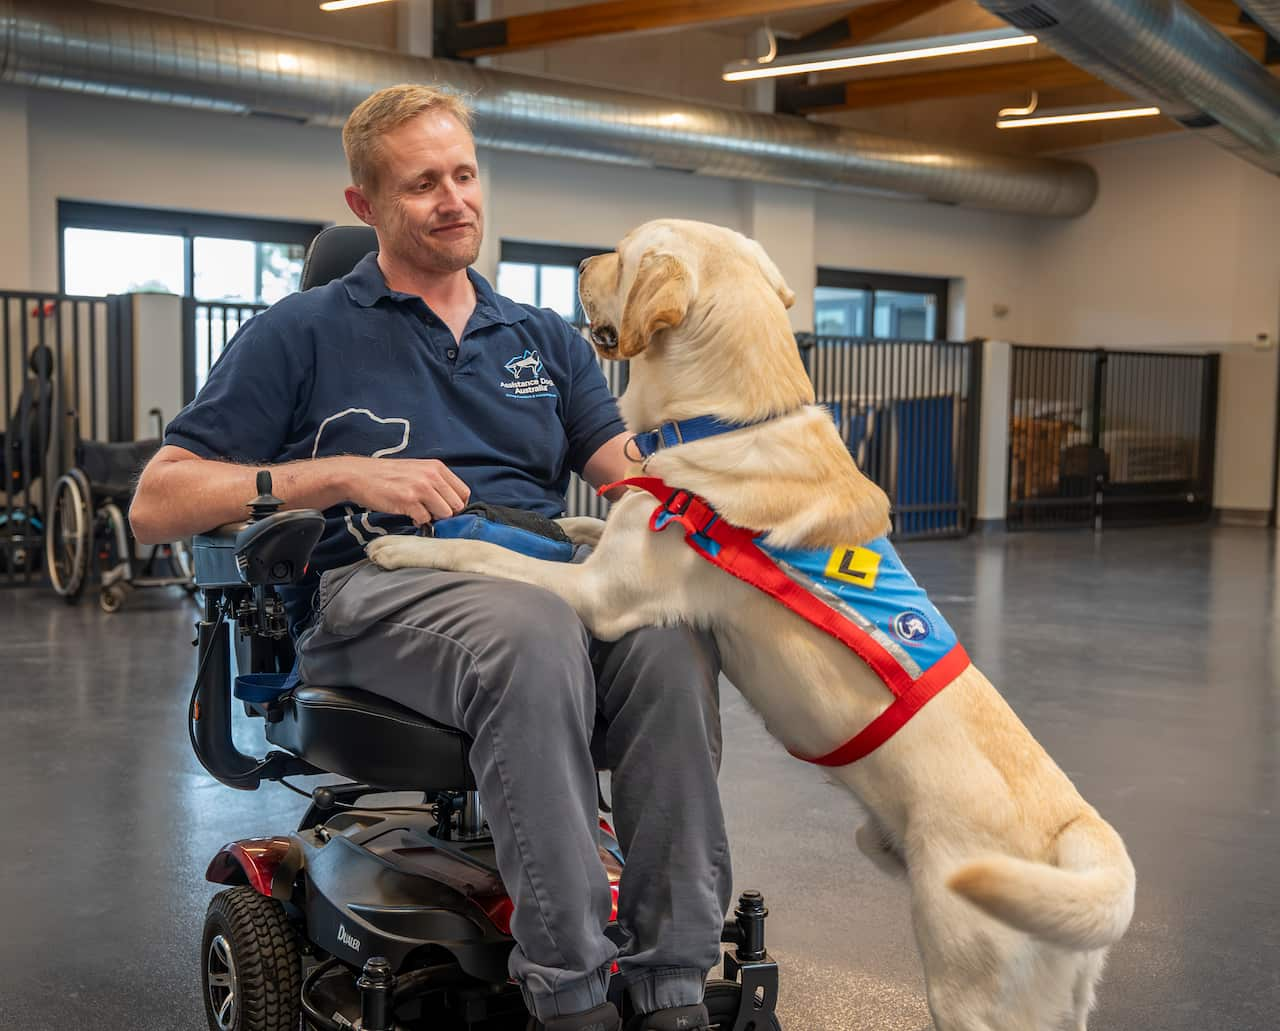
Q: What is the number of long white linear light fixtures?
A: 3